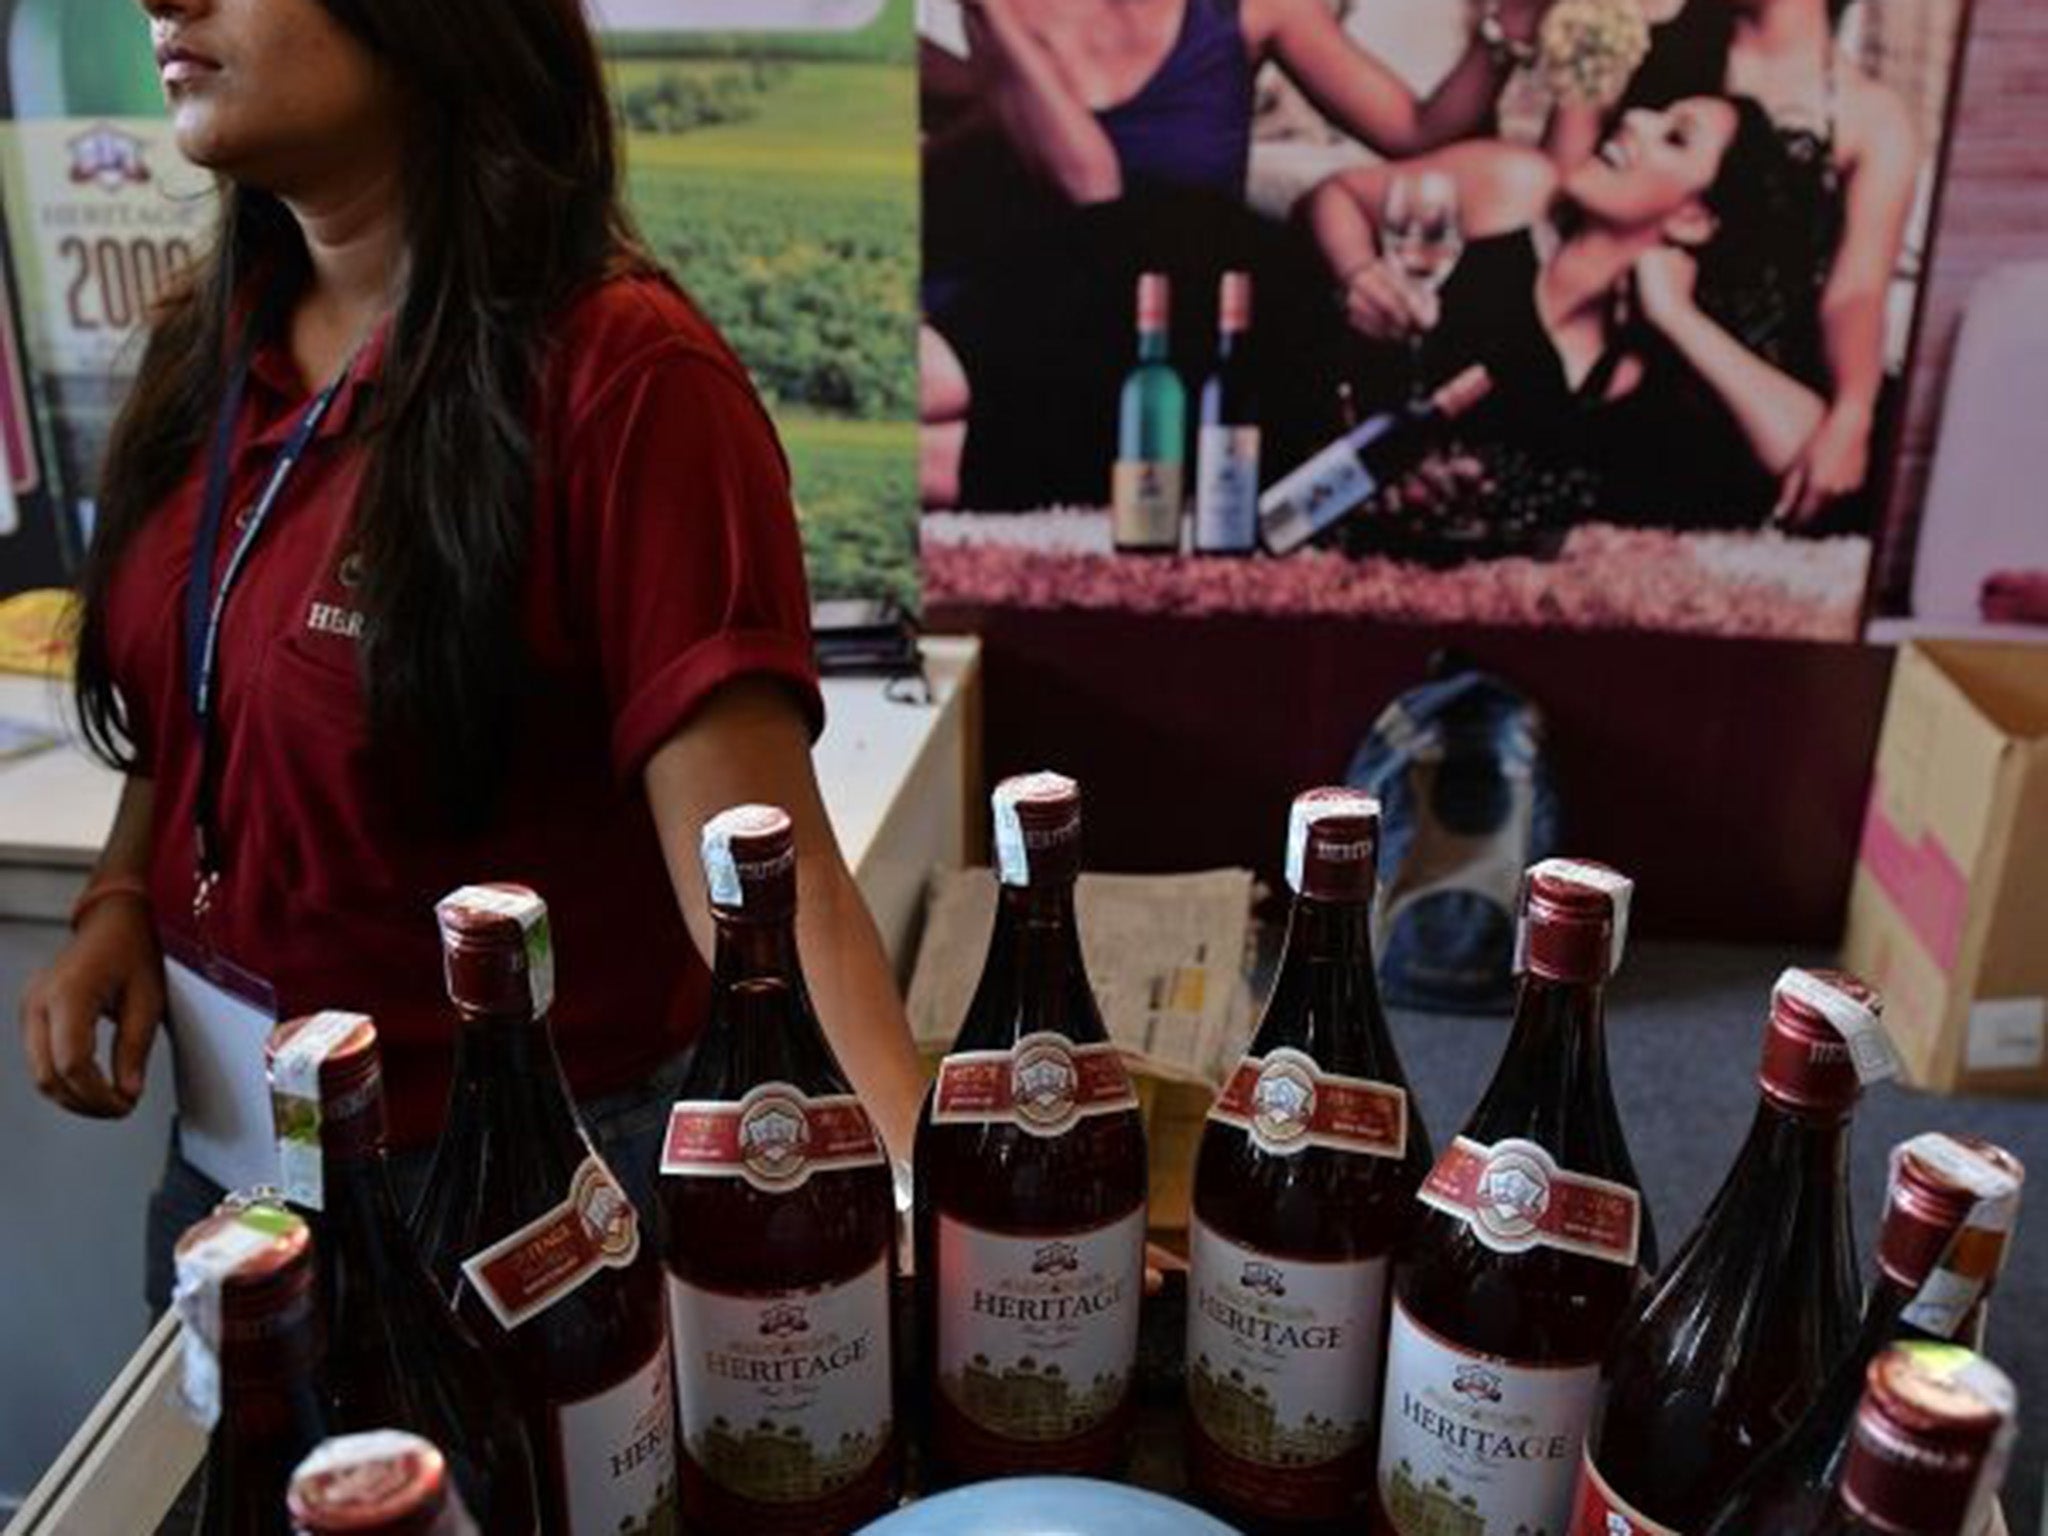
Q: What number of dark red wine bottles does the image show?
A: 11